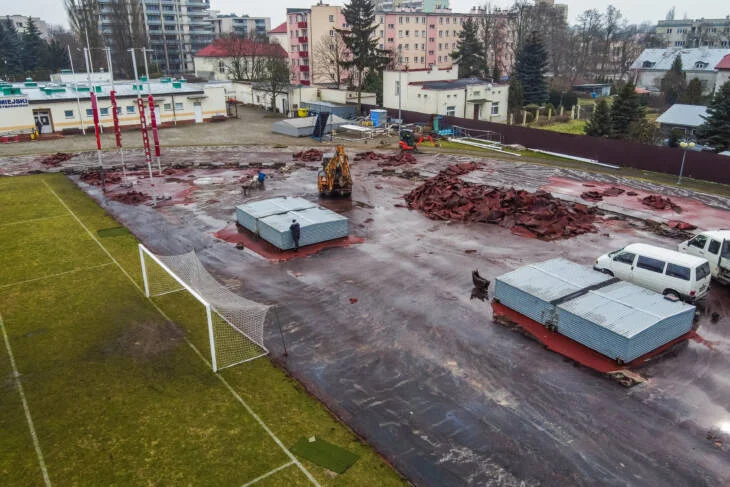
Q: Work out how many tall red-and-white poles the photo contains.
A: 4